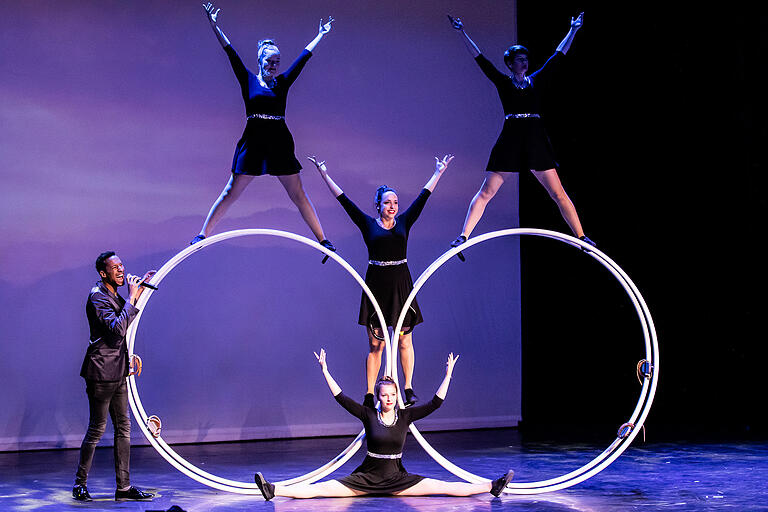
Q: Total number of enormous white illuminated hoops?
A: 2